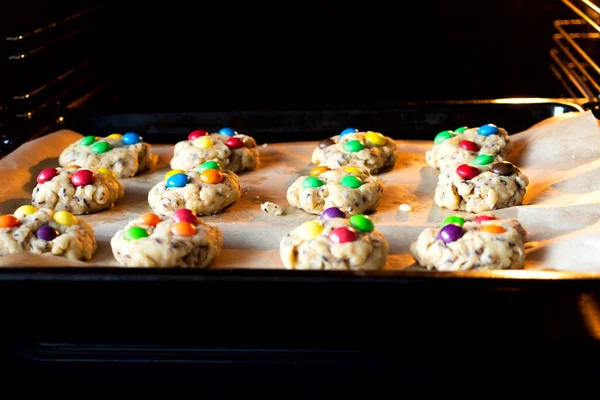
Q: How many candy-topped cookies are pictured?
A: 12